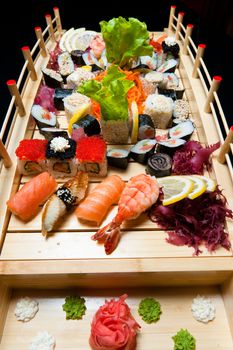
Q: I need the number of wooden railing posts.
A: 12